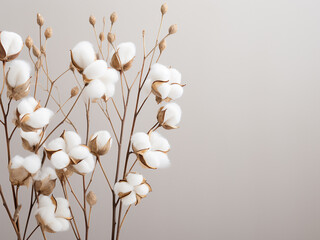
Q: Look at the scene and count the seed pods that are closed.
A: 13